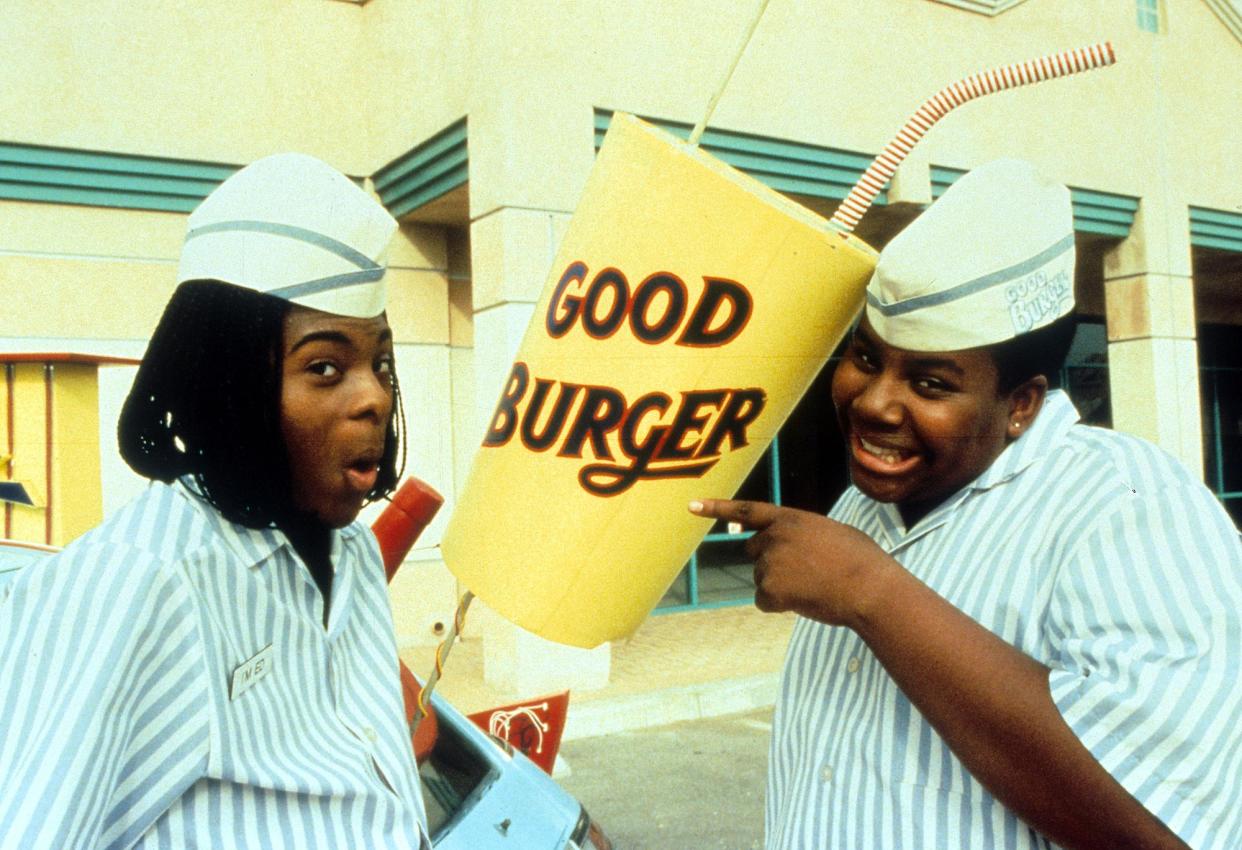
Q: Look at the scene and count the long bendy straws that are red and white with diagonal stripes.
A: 1